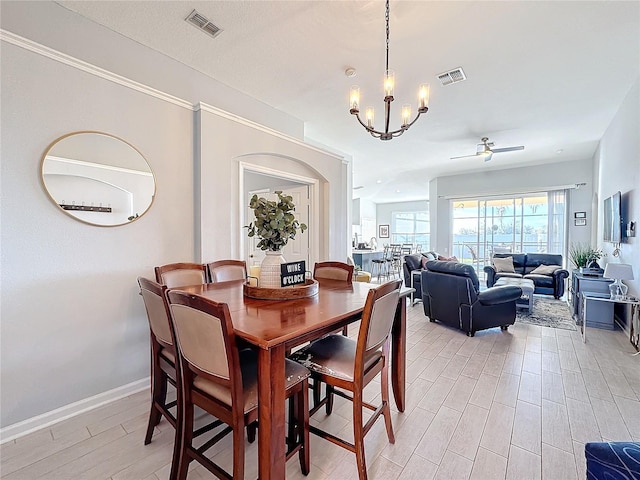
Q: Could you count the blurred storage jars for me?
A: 0